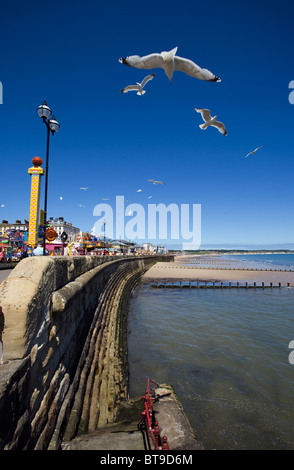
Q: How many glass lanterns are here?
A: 2